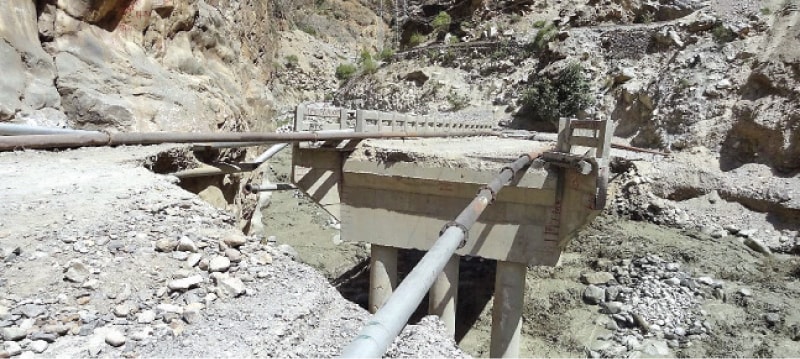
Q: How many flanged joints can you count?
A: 4